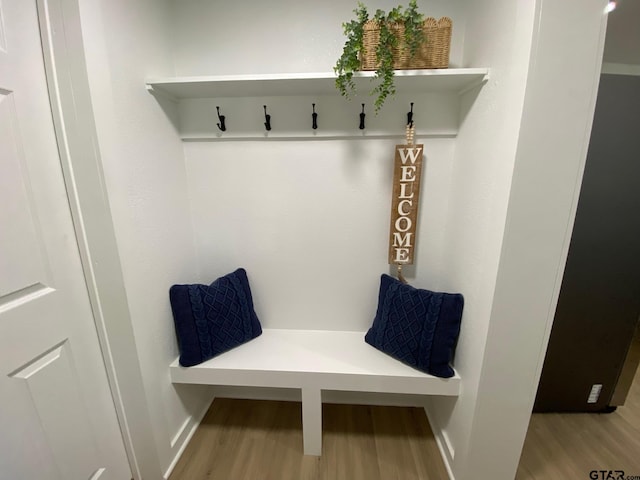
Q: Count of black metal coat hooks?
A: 5